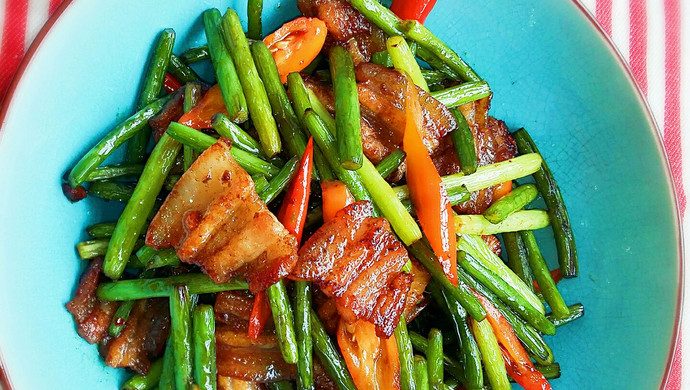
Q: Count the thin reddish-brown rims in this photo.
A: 1